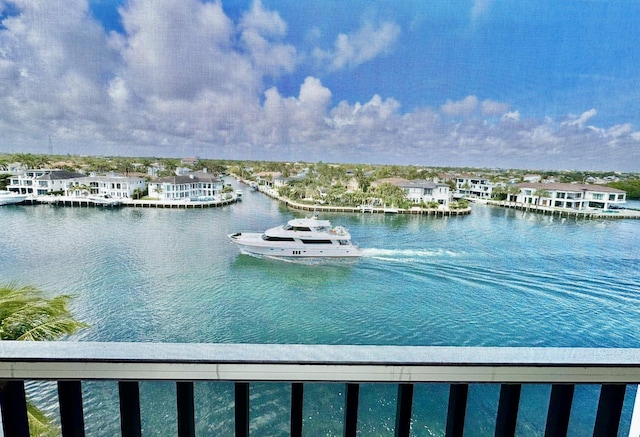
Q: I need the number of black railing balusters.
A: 12